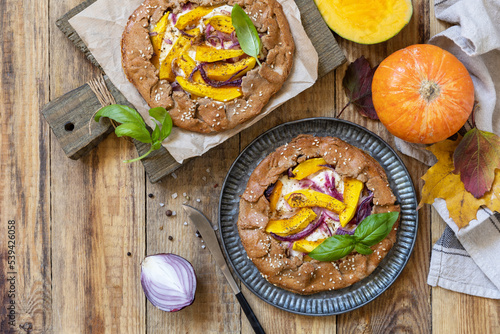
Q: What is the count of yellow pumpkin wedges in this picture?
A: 14